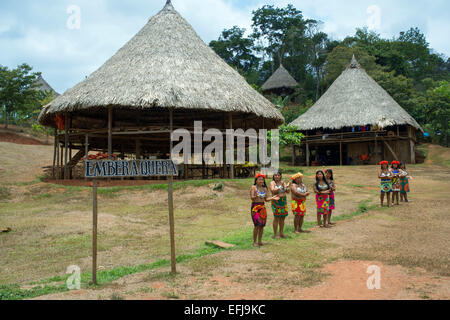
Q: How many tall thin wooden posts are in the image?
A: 2